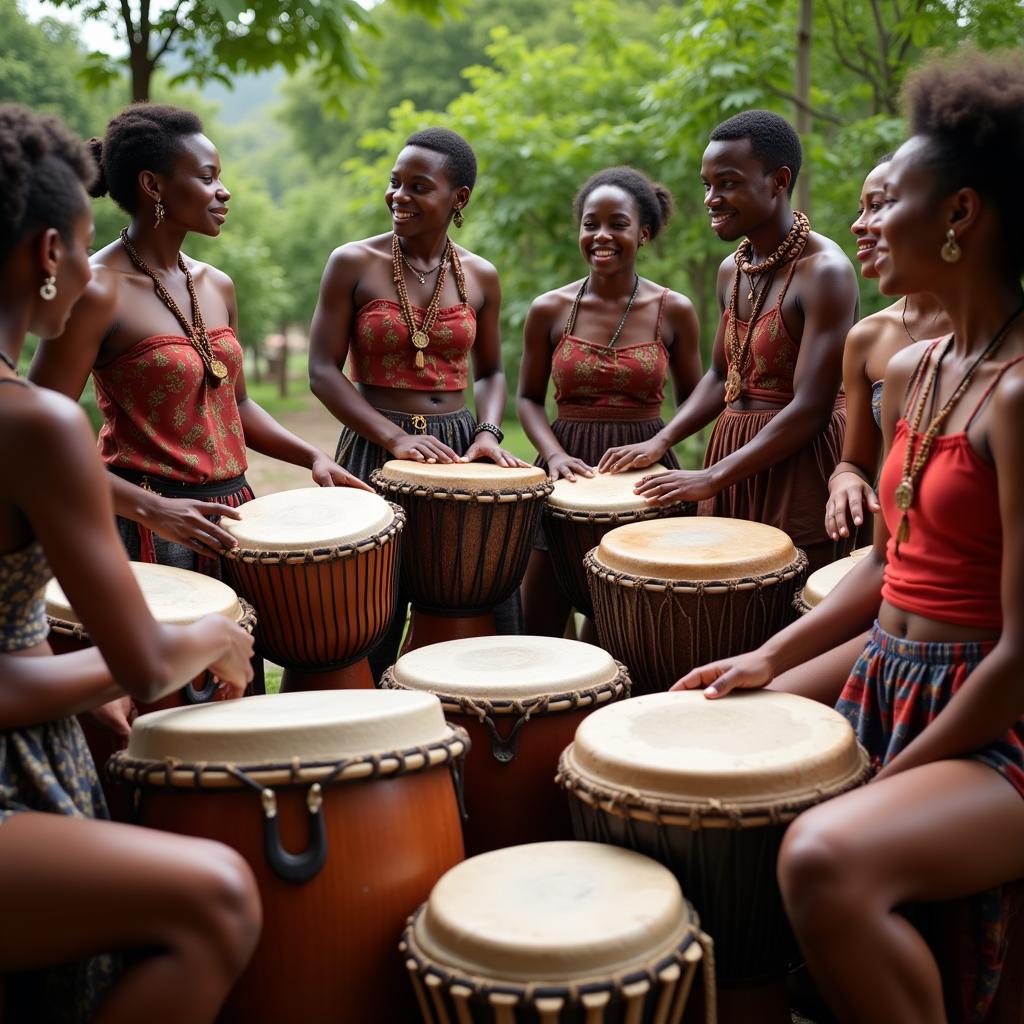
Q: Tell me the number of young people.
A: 7